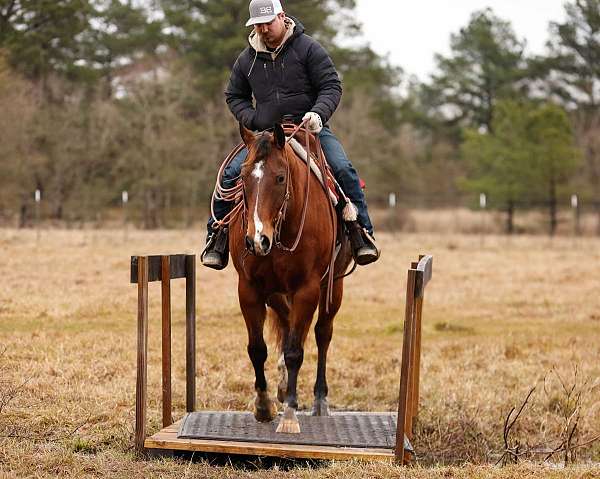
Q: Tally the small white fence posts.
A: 5